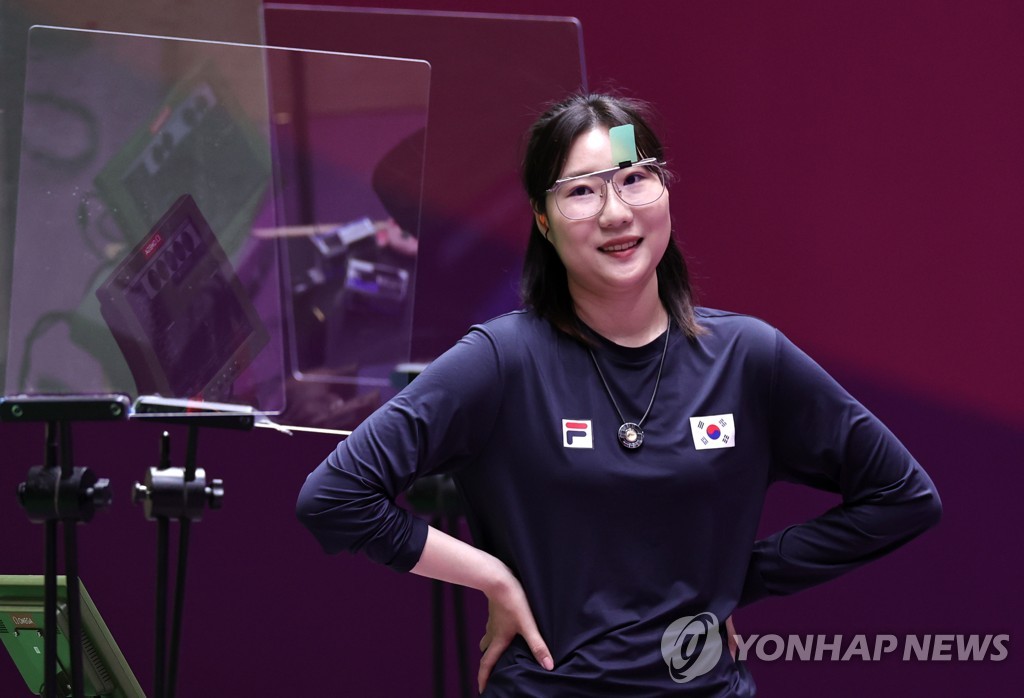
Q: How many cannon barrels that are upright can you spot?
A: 0